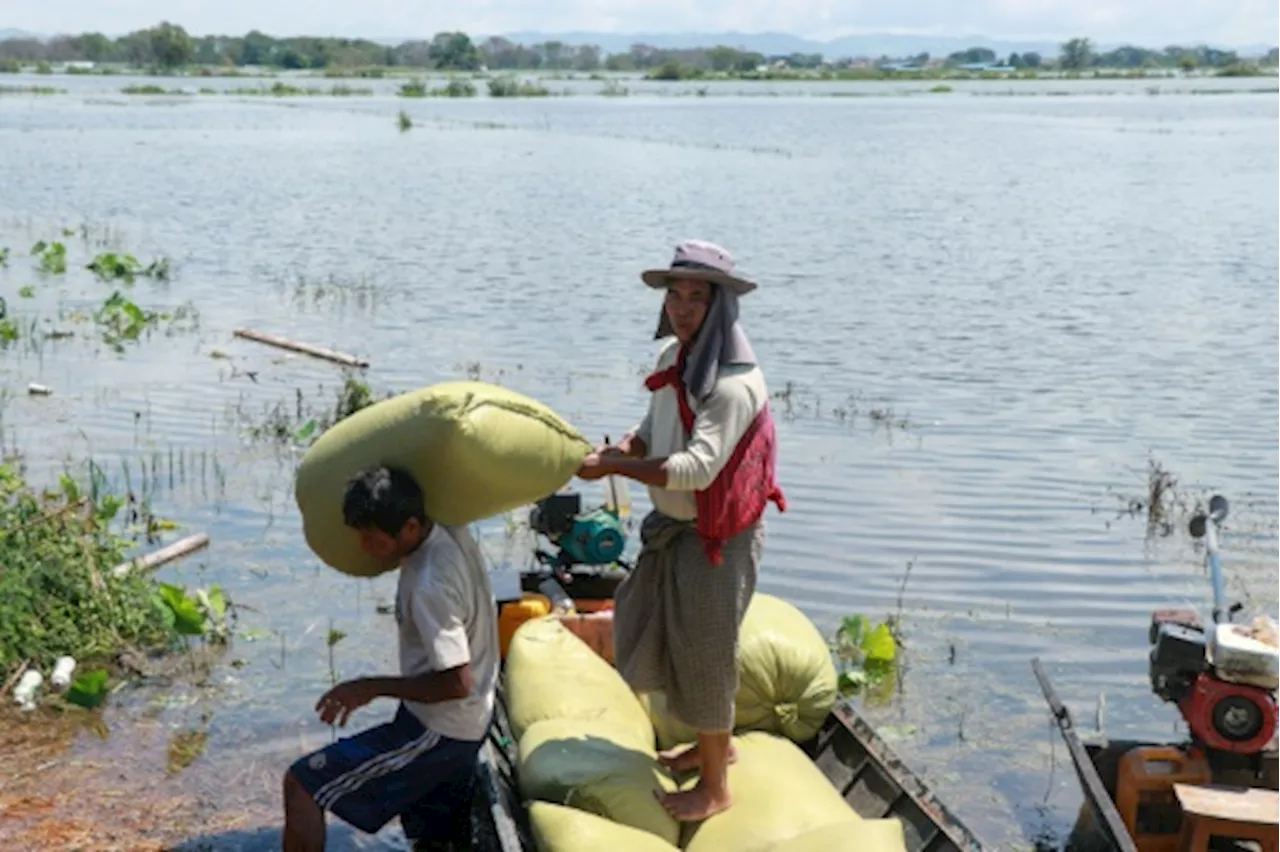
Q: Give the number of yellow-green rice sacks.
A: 7